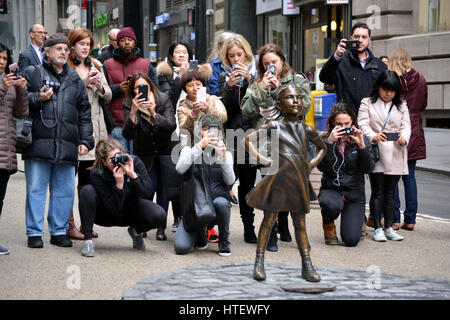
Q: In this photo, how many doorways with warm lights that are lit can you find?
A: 1